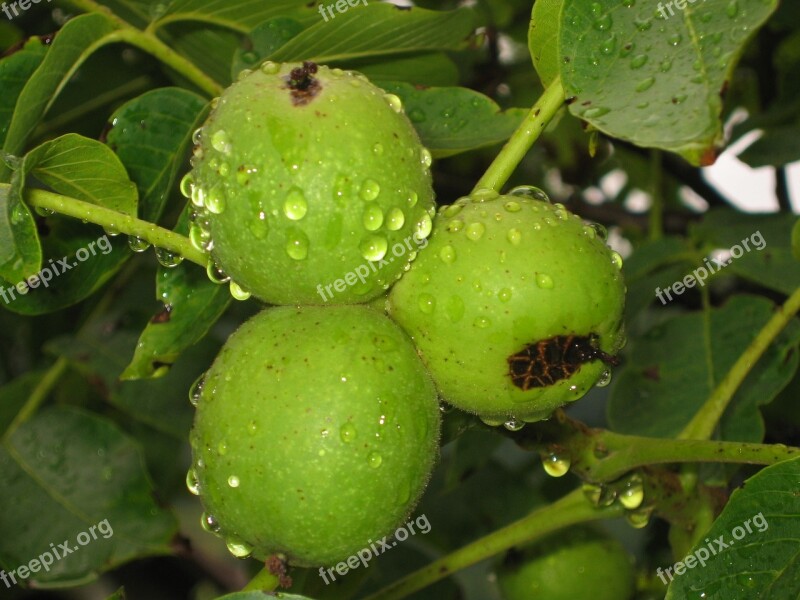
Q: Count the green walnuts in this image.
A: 4